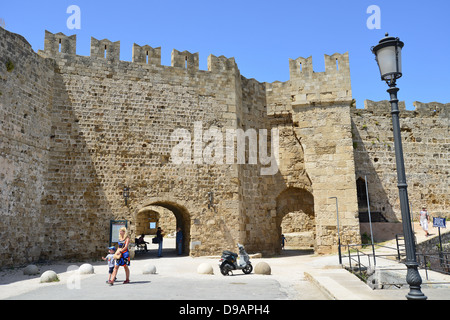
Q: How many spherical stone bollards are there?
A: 6